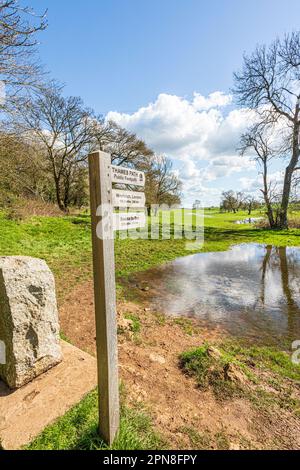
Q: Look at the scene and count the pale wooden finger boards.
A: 3